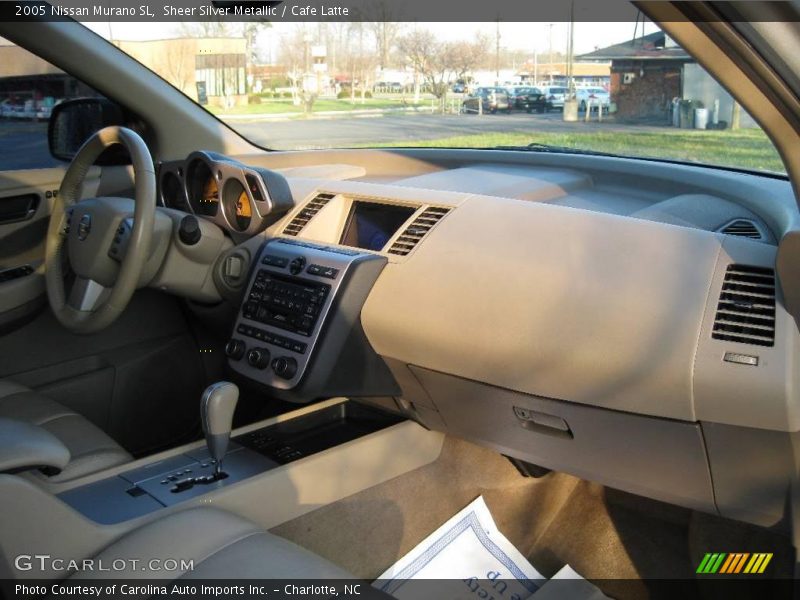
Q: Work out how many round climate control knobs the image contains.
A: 3